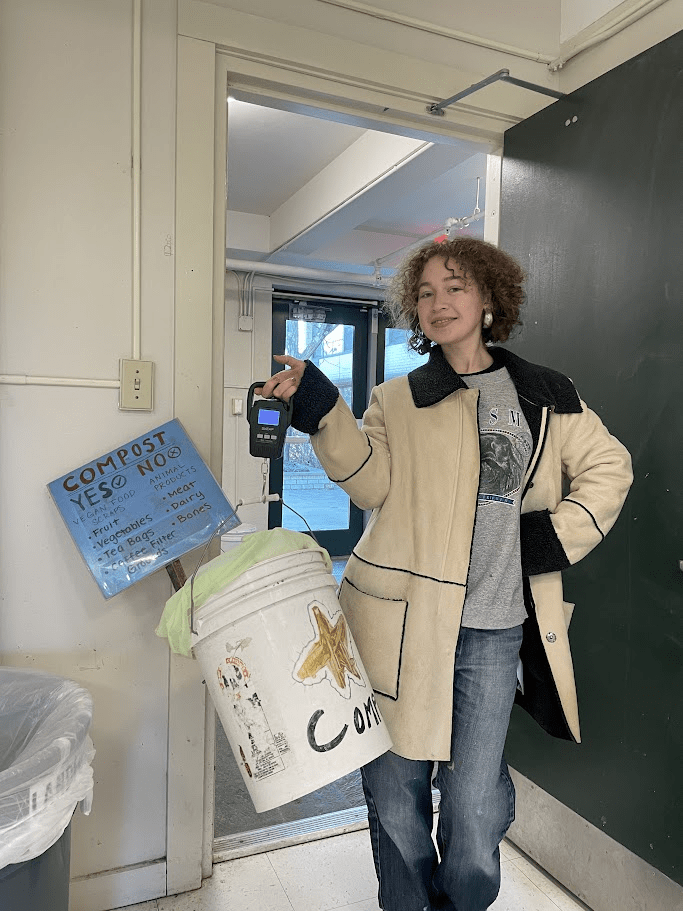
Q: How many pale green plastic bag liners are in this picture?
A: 1